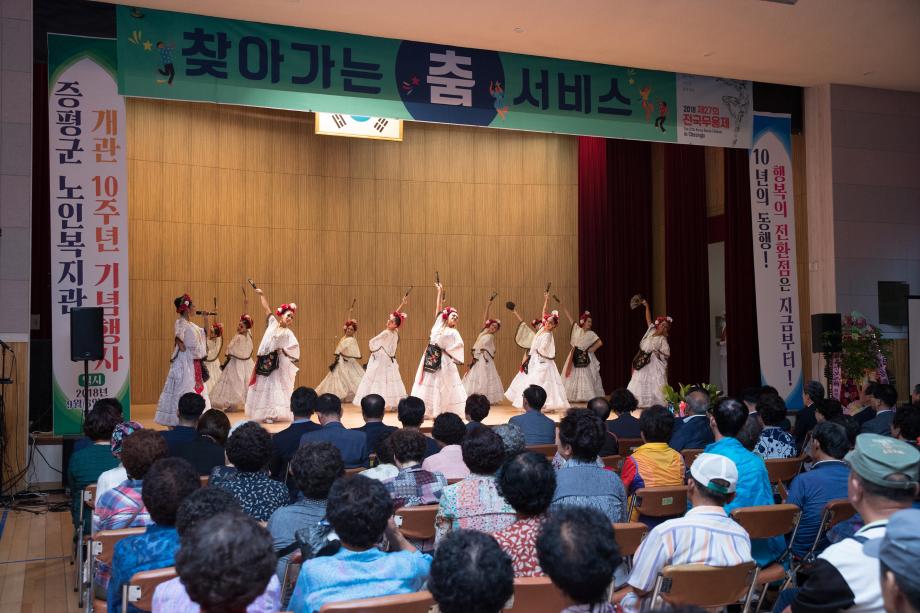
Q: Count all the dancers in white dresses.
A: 12